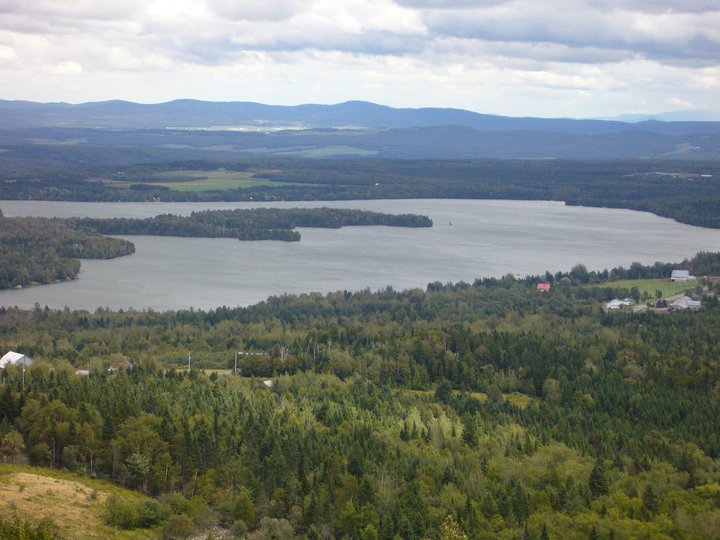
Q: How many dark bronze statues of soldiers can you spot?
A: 0